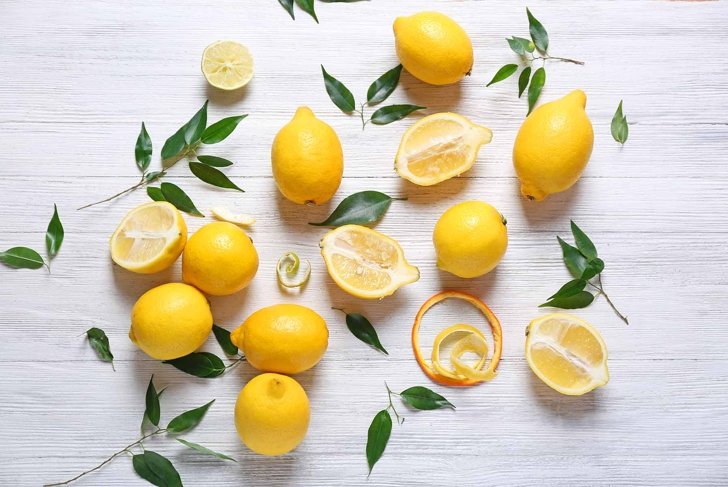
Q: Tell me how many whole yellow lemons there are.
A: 8